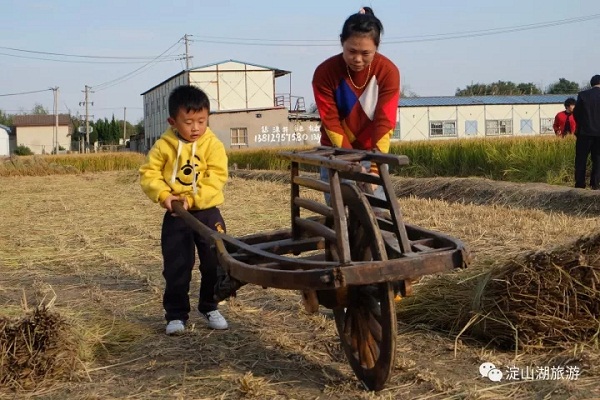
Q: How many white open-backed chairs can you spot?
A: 0